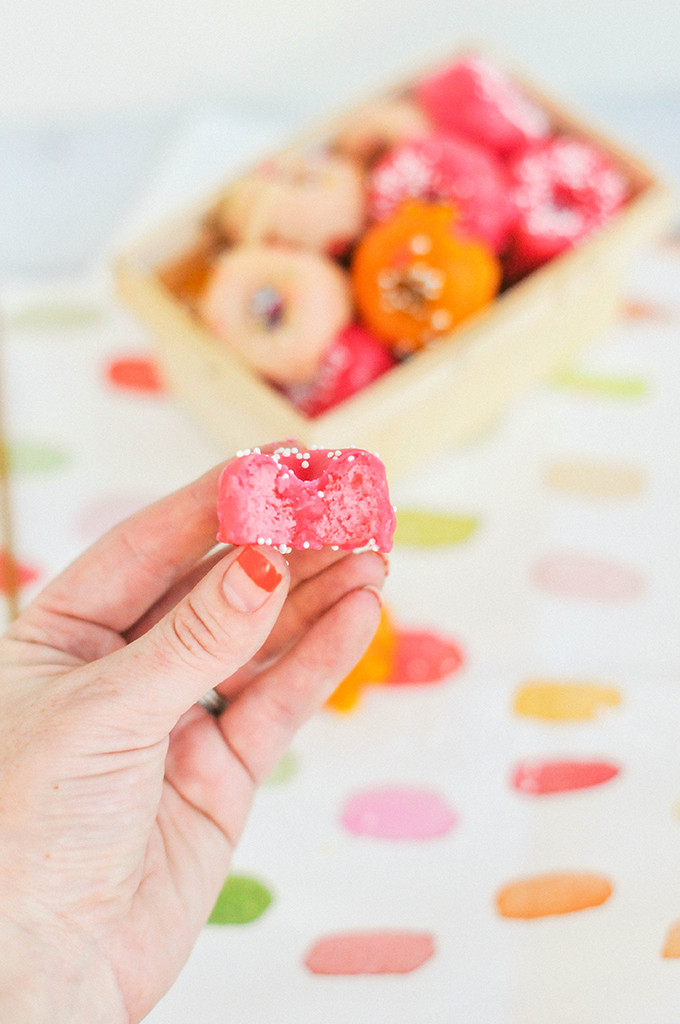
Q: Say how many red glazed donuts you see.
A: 5